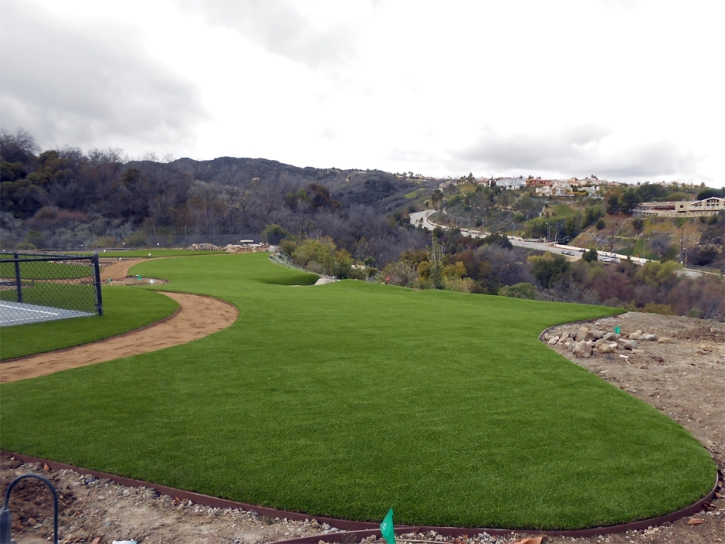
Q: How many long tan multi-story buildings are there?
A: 1